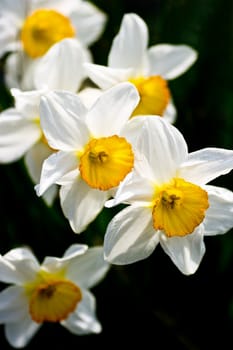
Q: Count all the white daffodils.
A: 6